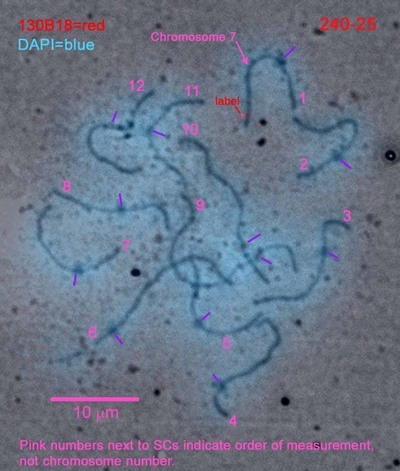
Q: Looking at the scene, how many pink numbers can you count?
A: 14